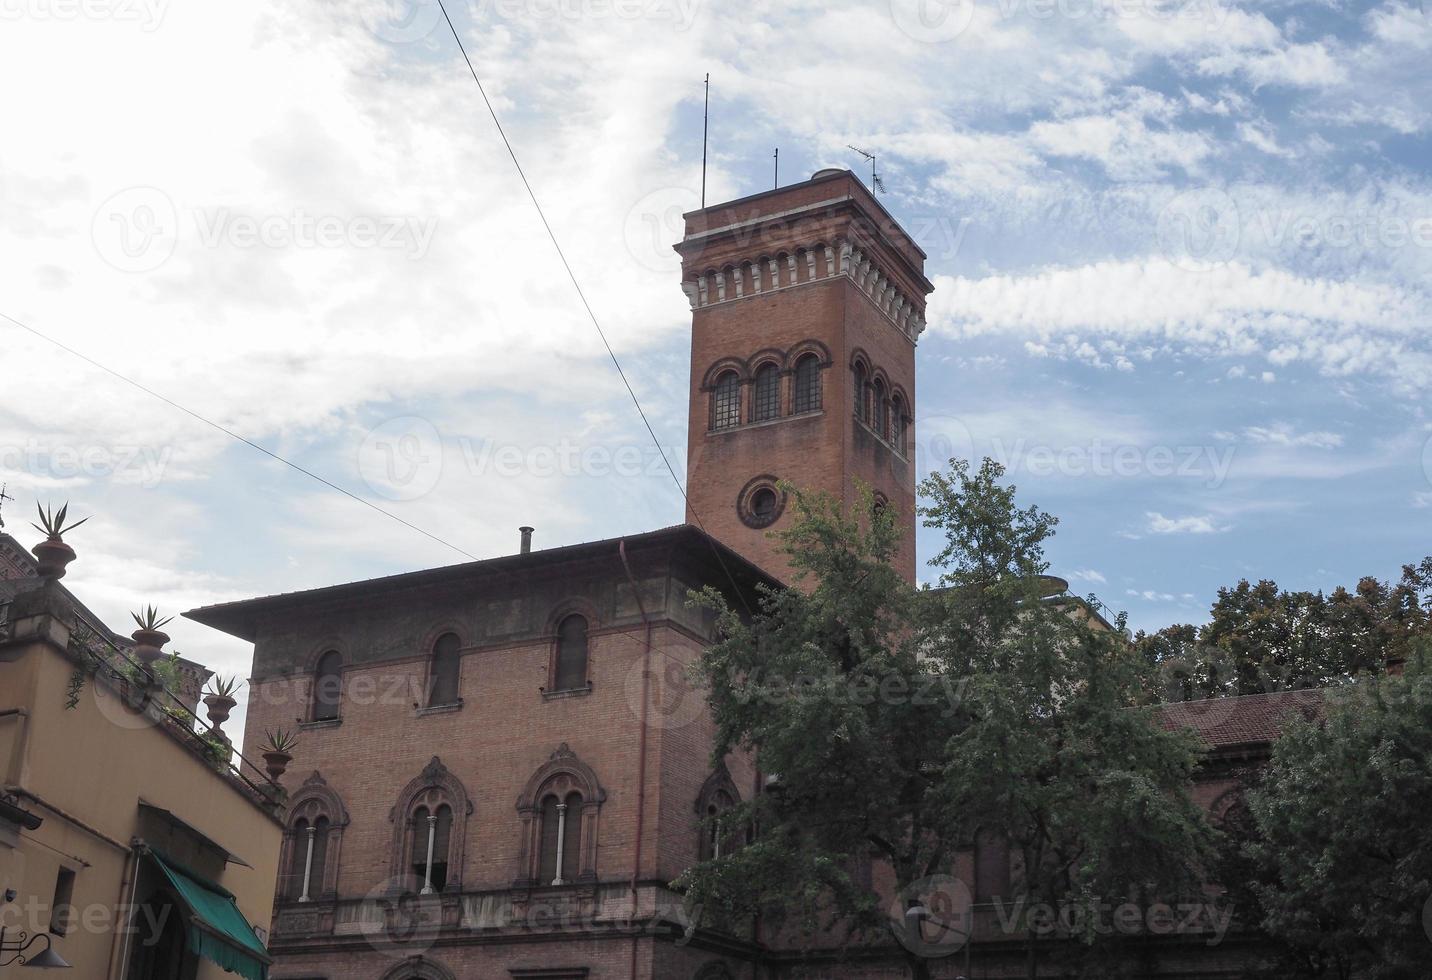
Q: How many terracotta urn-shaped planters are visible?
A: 4